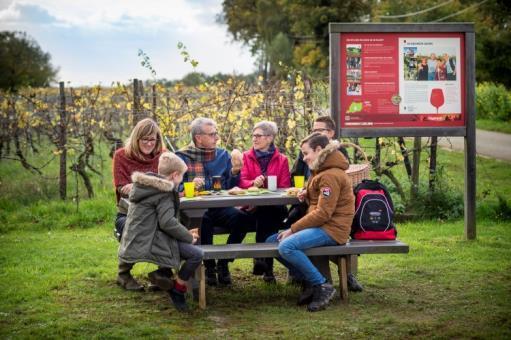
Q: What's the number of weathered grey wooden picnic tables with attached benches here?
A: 1